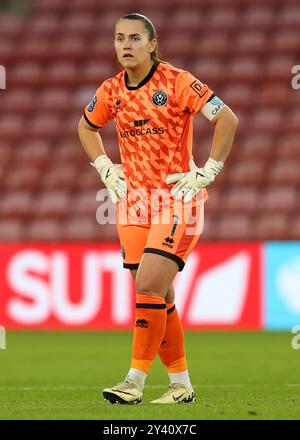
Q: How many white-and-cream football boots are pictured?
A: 2